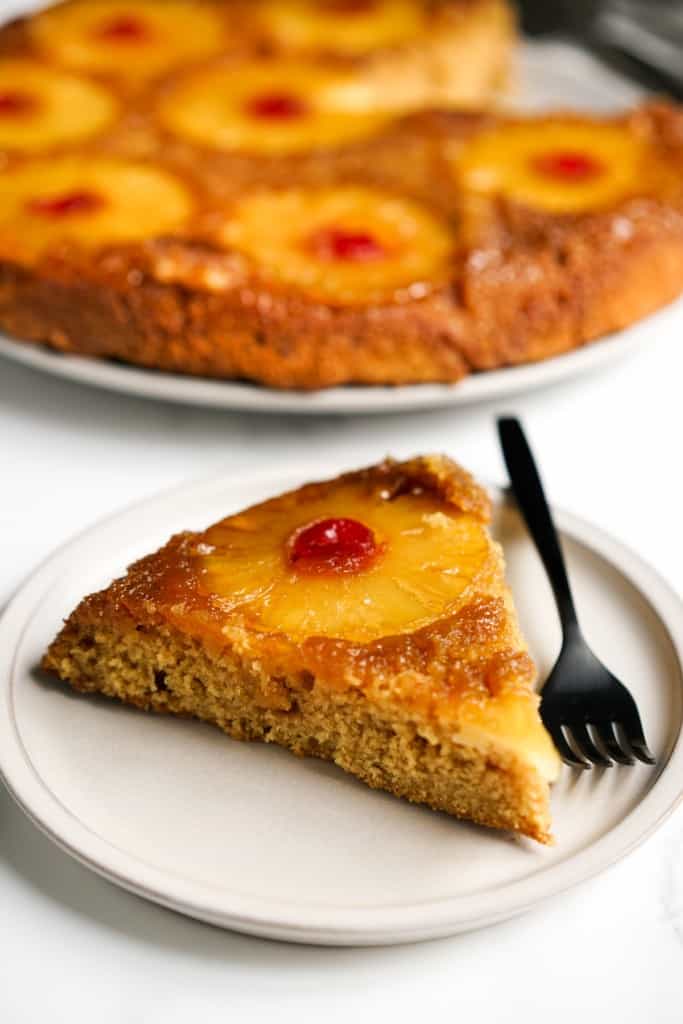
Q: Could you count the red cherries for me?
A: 8